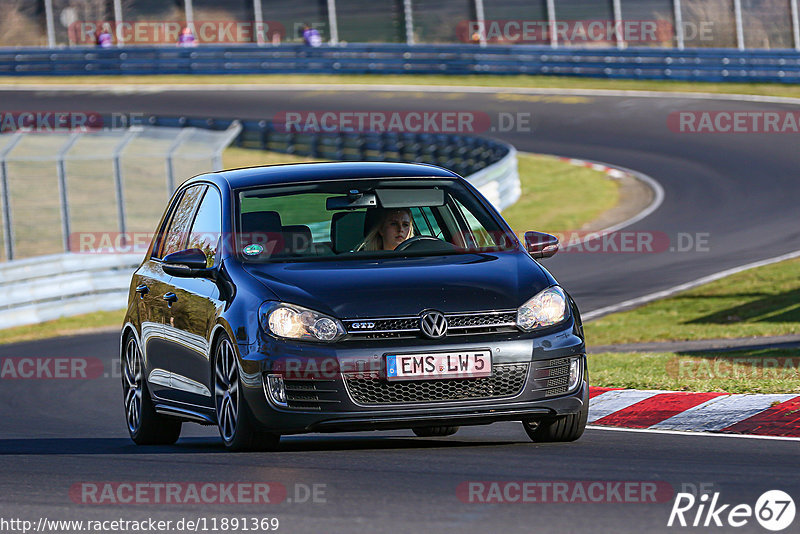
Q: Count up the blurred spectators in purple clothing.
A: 3